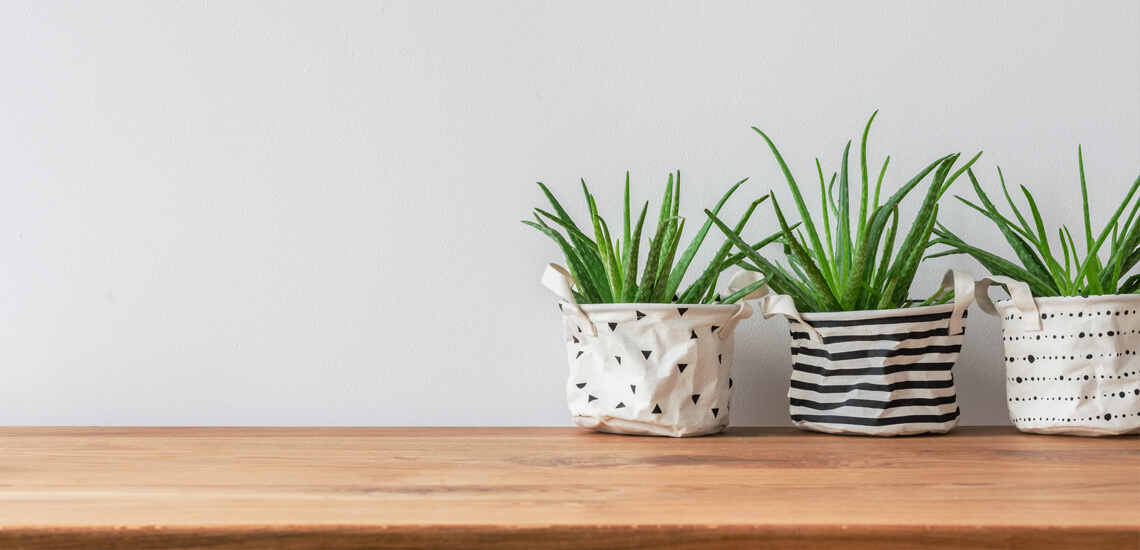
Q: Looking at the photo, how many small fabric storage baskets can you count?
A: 3